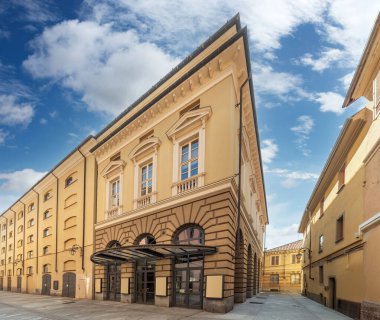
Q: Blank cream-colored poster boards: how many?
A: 4